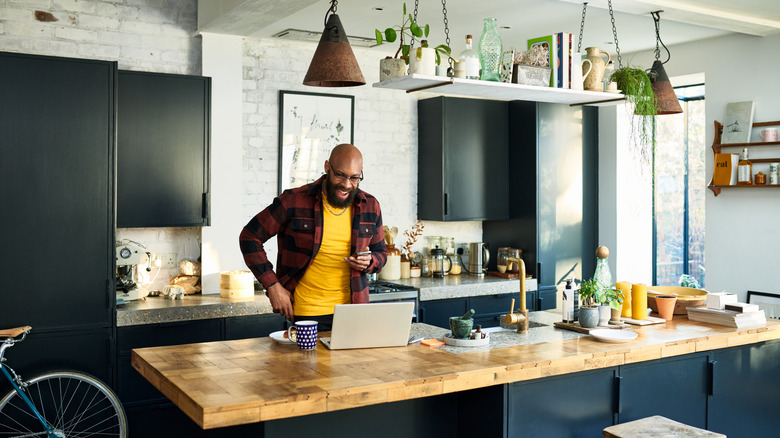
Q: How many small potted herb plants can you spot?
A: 3